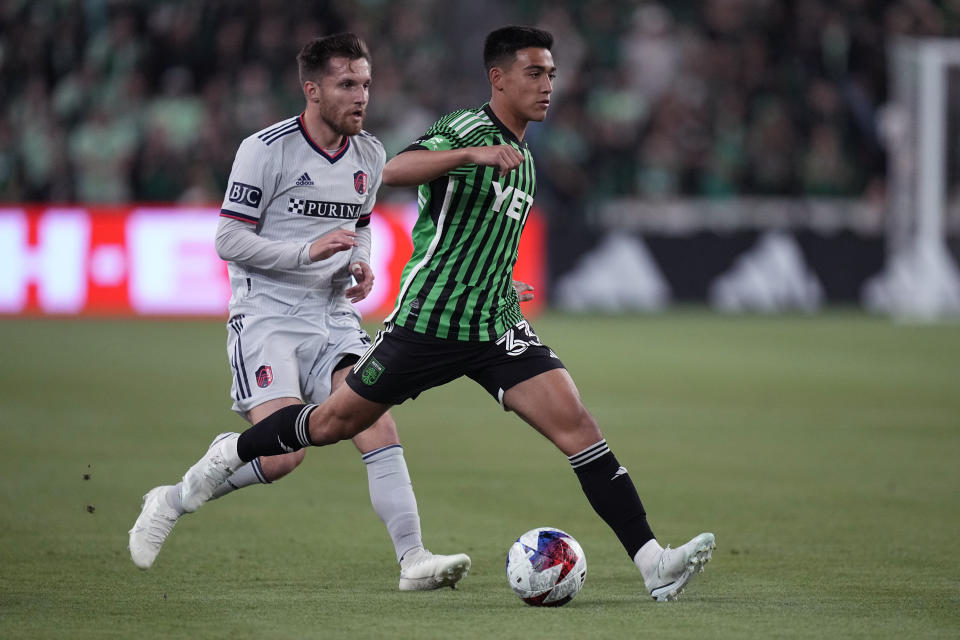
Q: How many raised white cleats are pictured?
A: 2